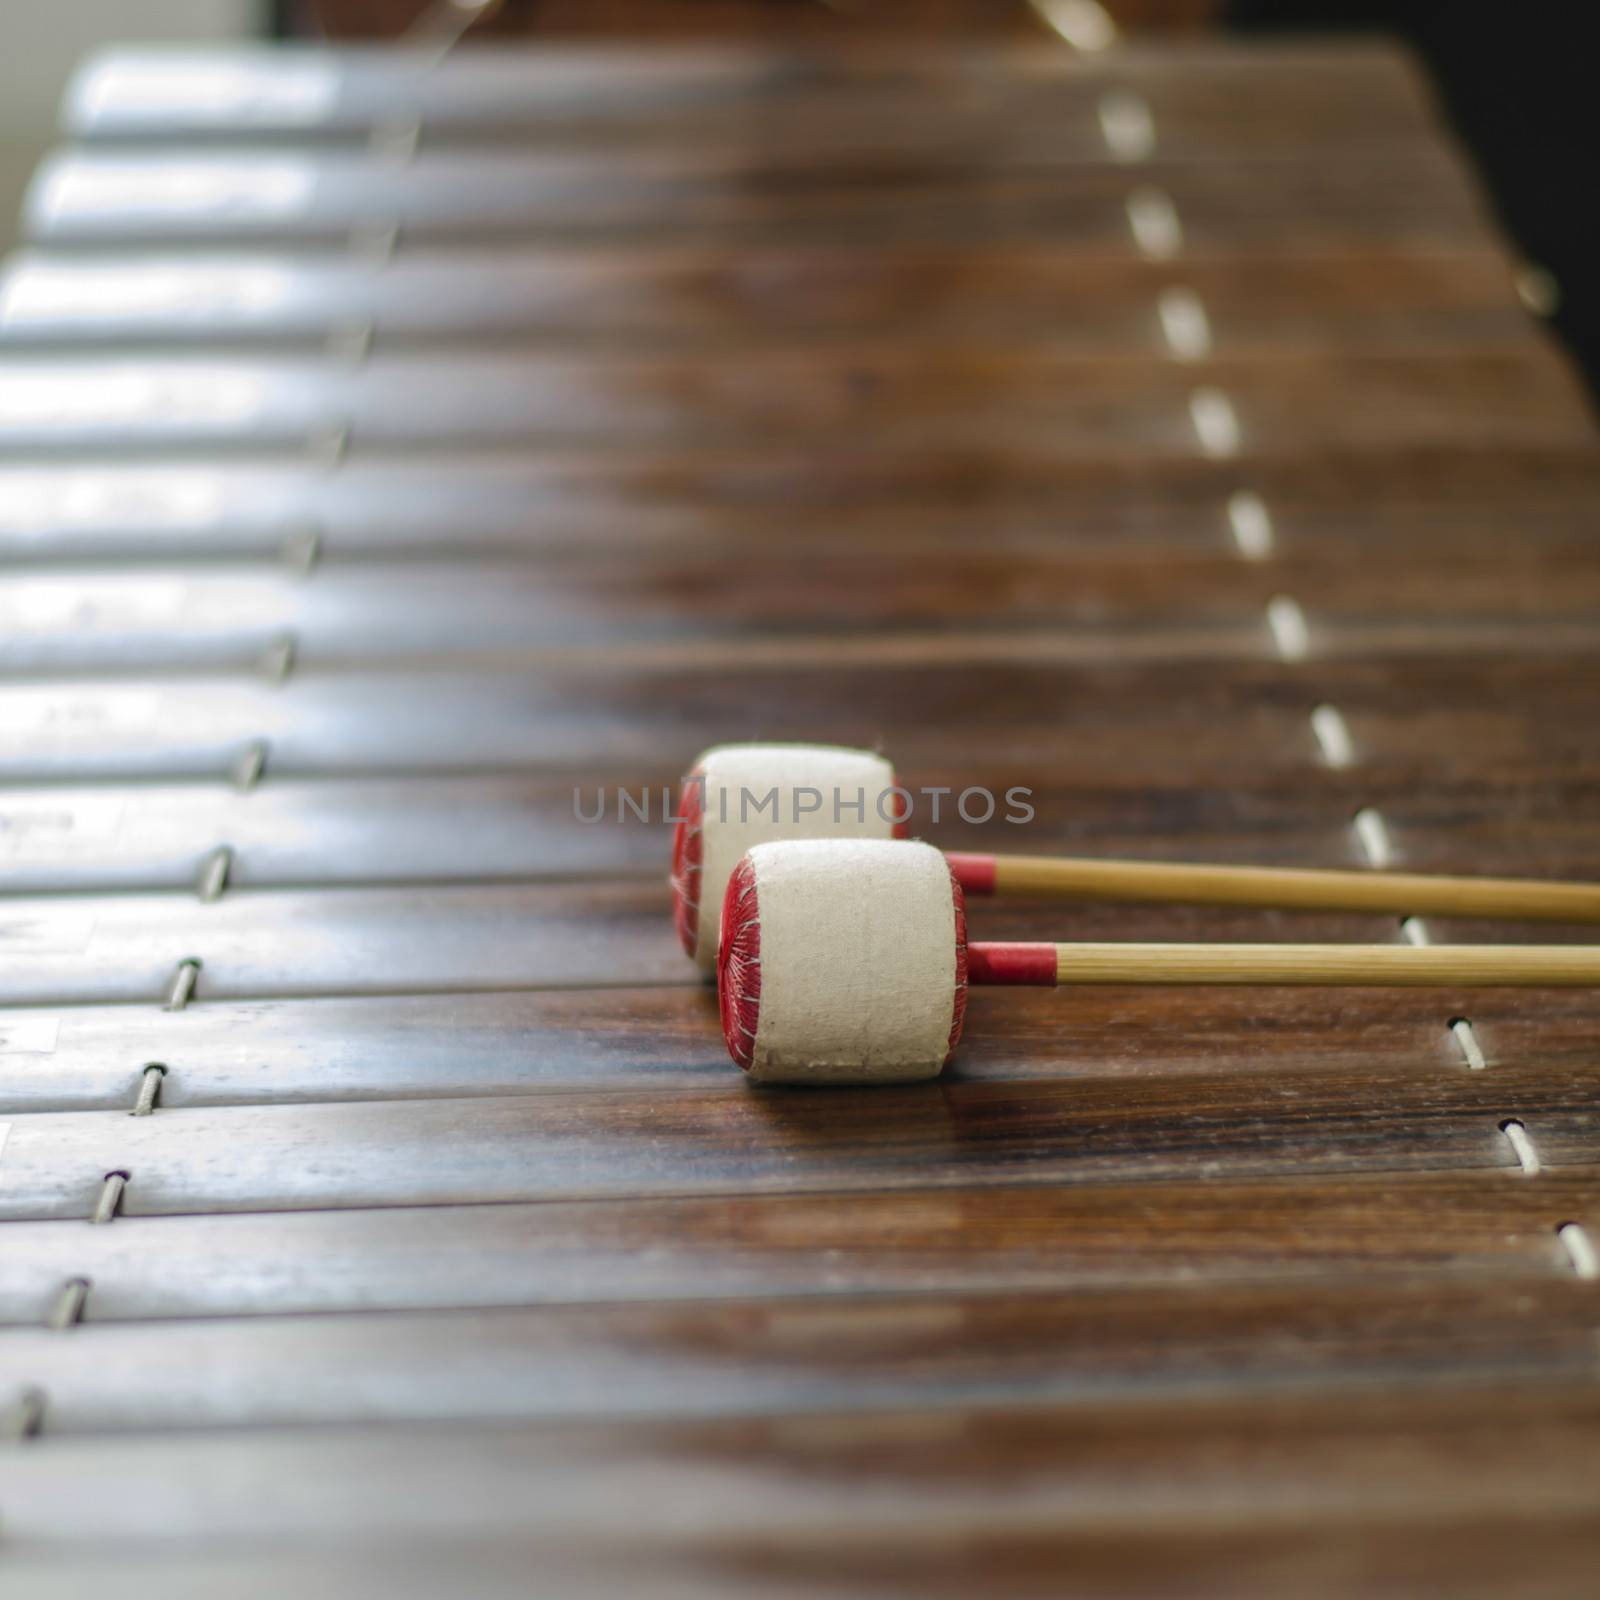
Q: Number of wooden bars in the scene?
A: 15